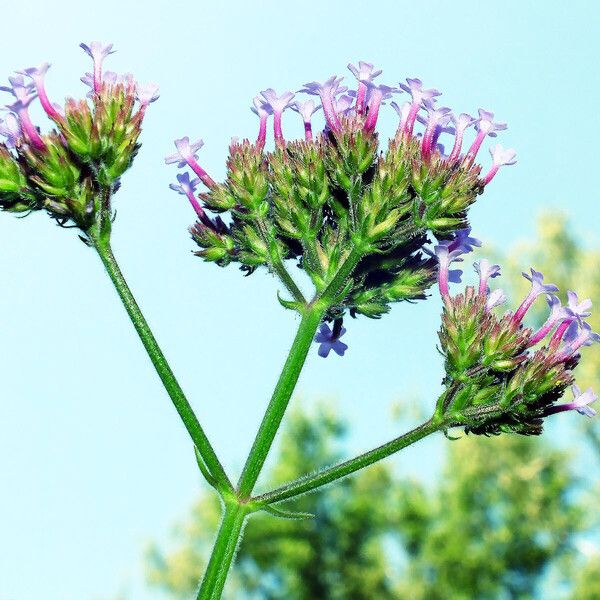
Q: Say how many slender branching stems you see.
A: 3